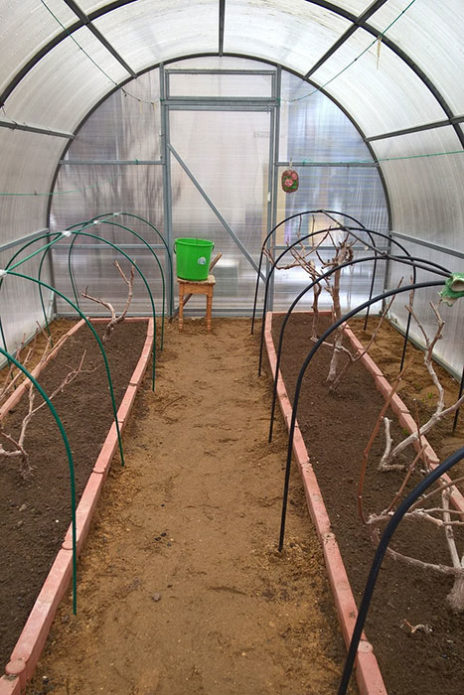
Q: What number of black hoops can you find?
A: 5